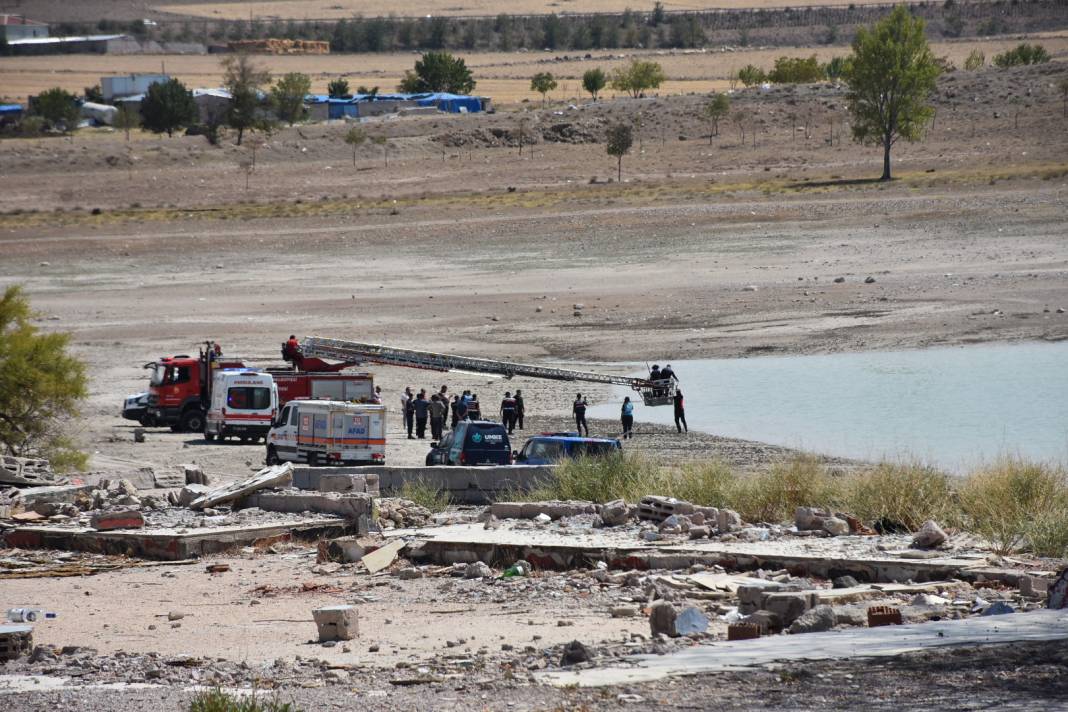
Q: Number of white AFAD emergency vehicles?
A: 1